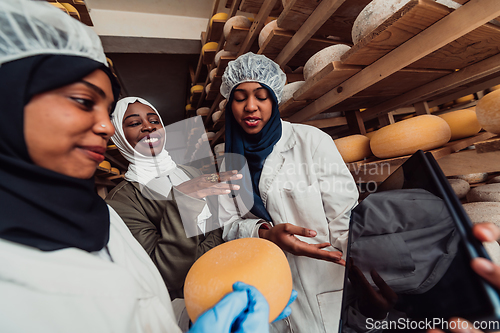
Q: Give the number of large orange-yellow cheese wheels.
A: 5